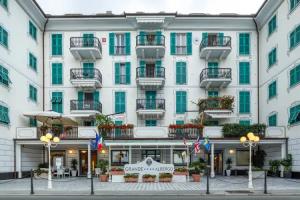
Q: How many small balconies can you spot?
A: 9